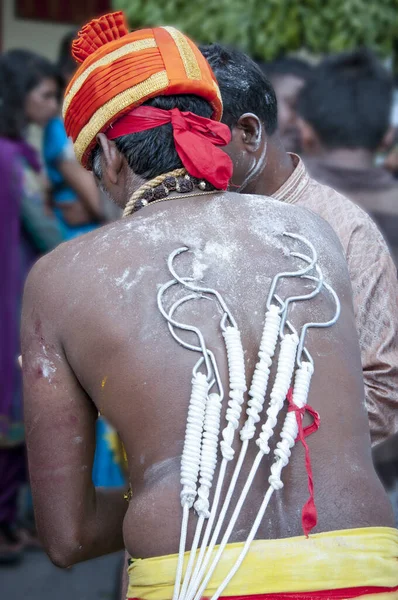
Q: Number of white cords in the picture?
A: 6